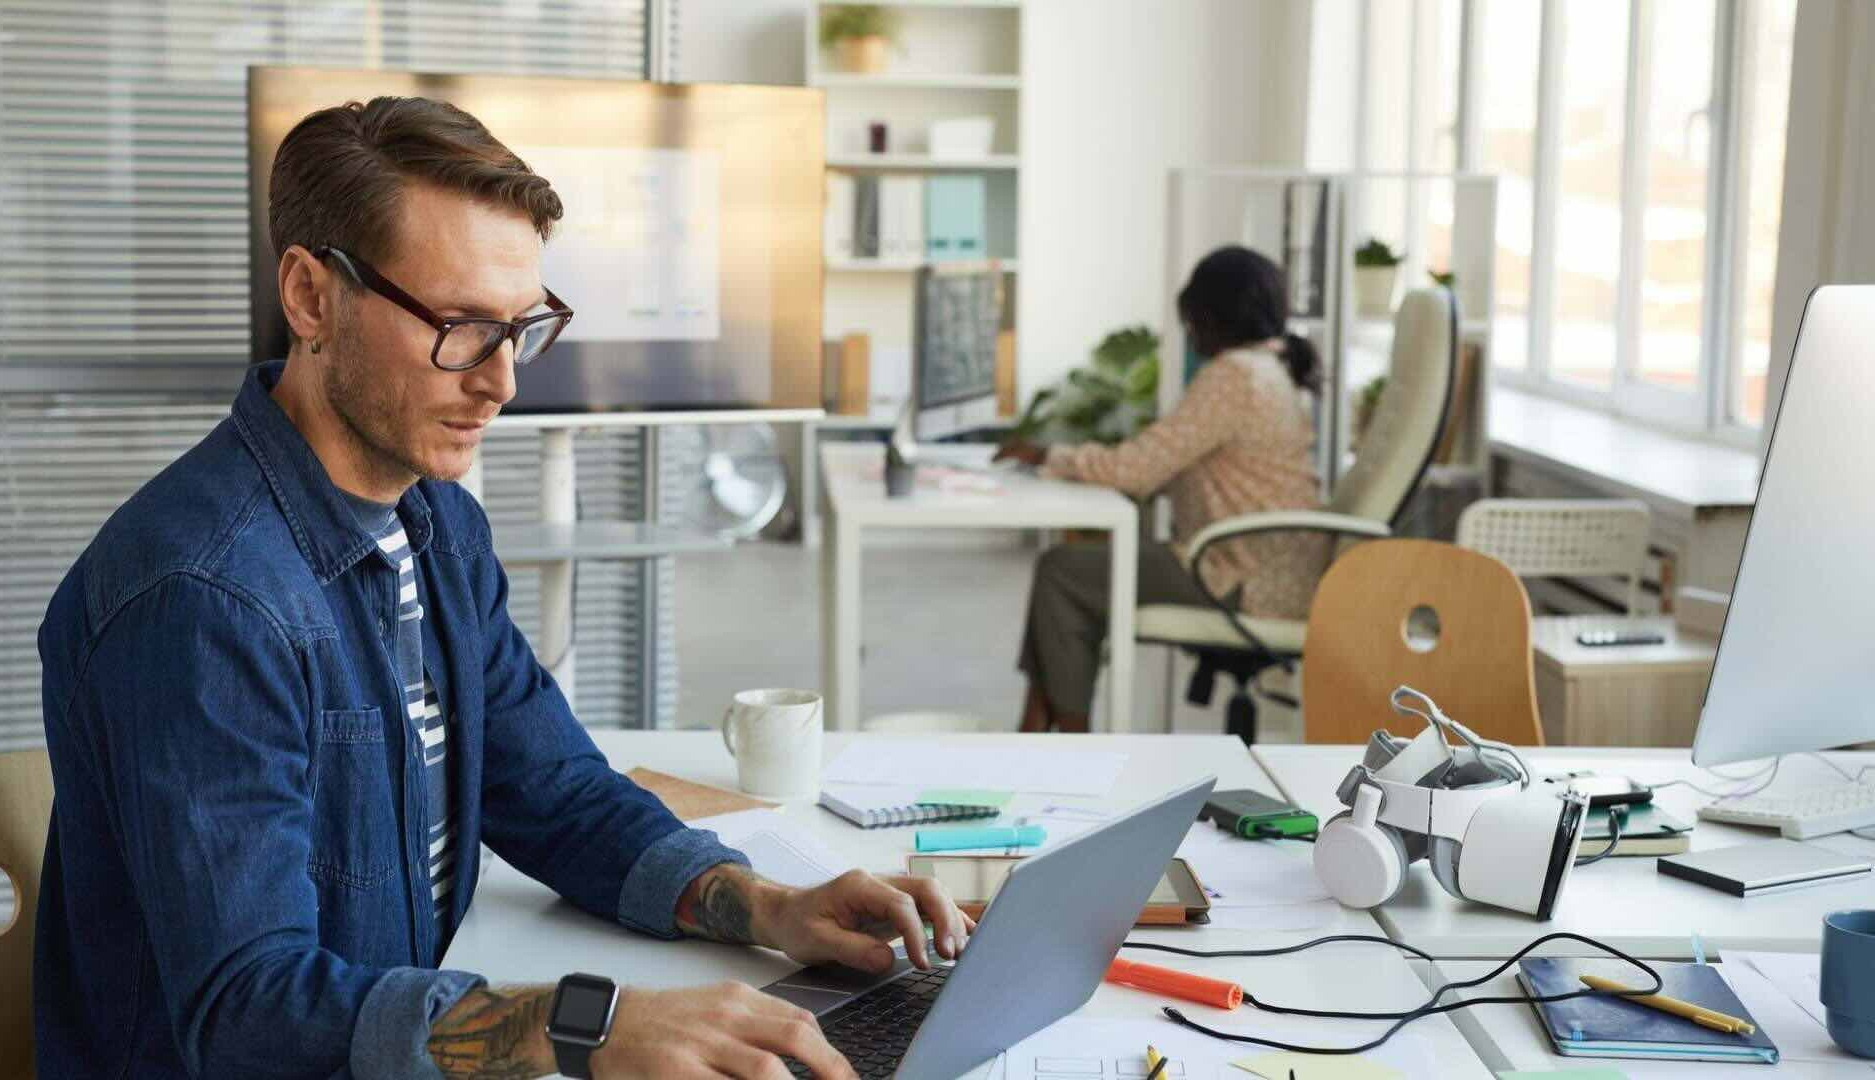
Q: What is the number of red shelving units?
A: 0